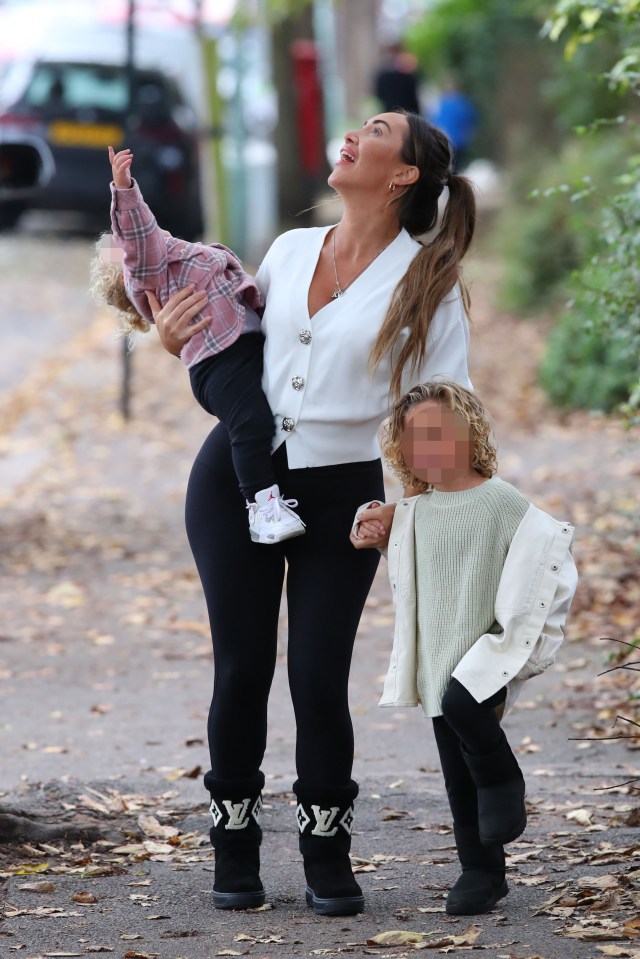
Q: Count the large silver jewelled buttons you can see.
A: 3